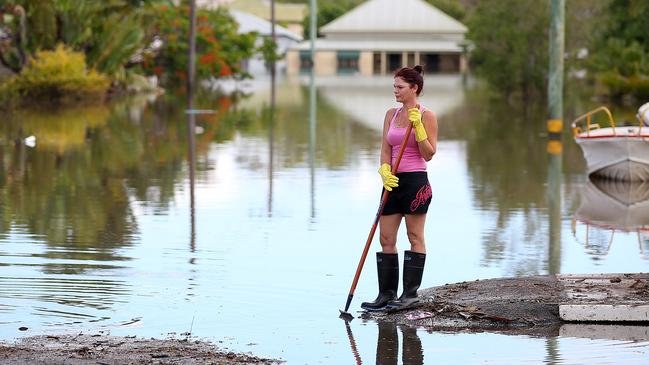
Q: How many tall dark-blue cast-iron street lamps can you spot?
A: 0